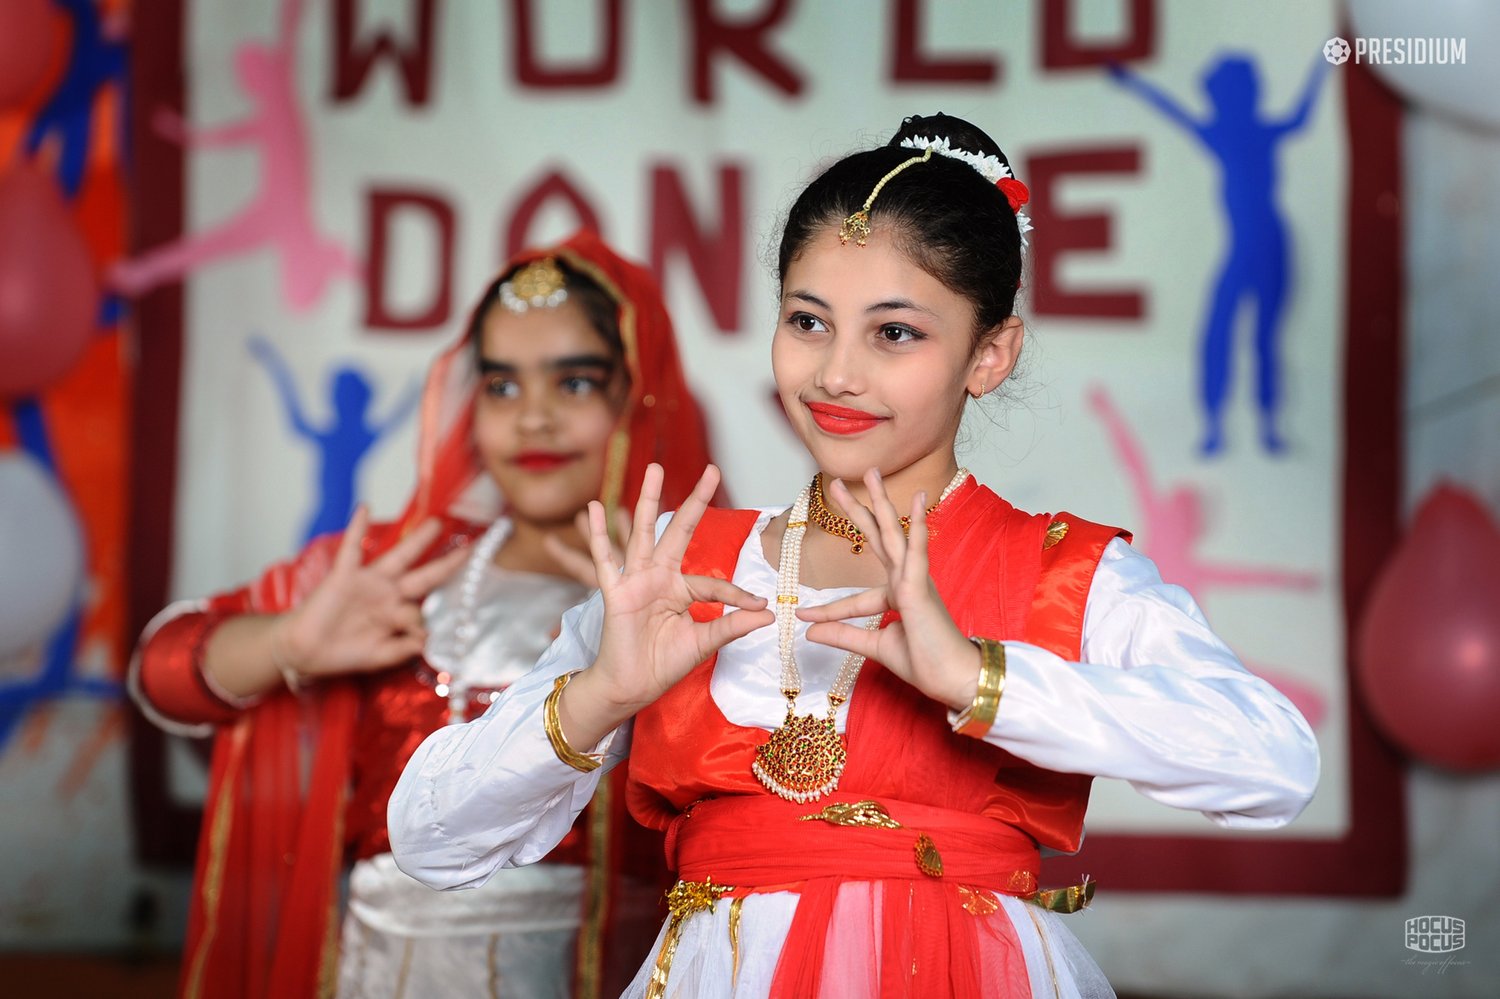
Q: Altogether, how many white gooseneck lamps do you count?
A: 0